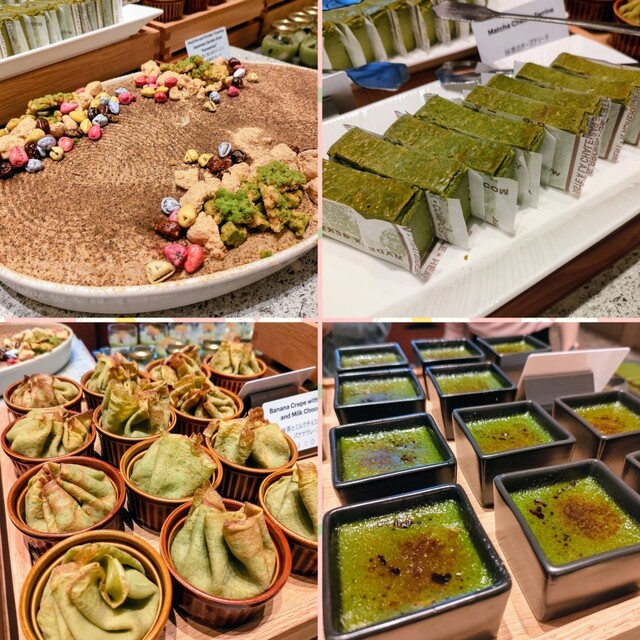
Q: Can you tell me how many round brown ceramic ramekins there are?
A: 13